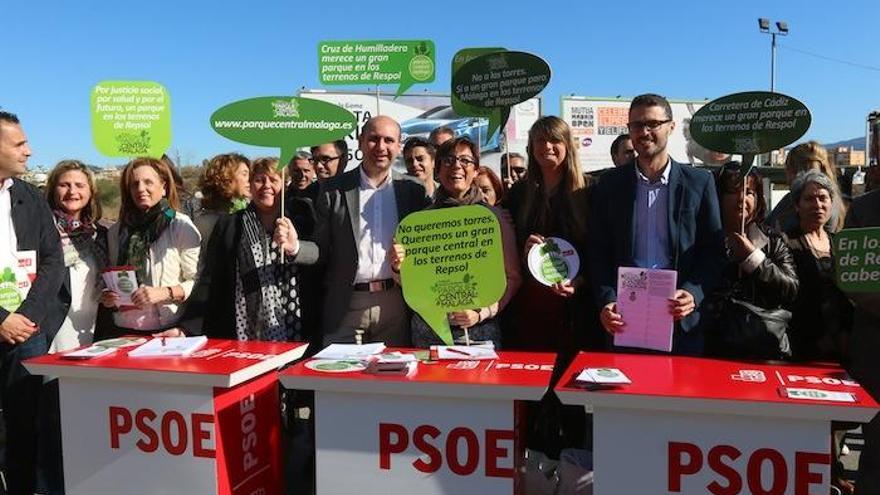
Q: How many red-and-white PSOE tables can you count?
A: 3